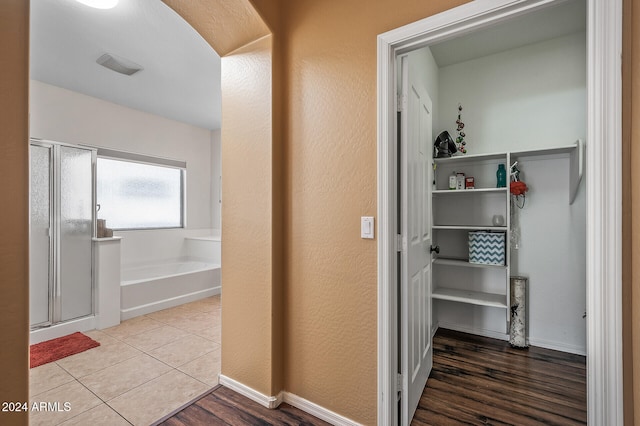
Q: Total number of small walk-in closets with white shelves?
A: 1